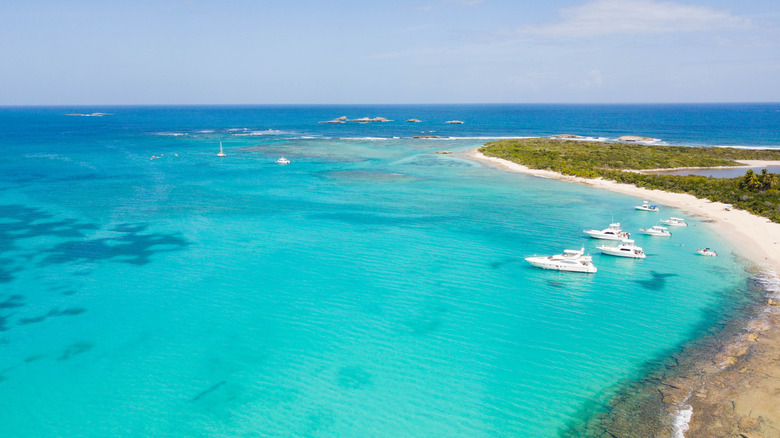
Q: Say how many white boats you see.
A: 9